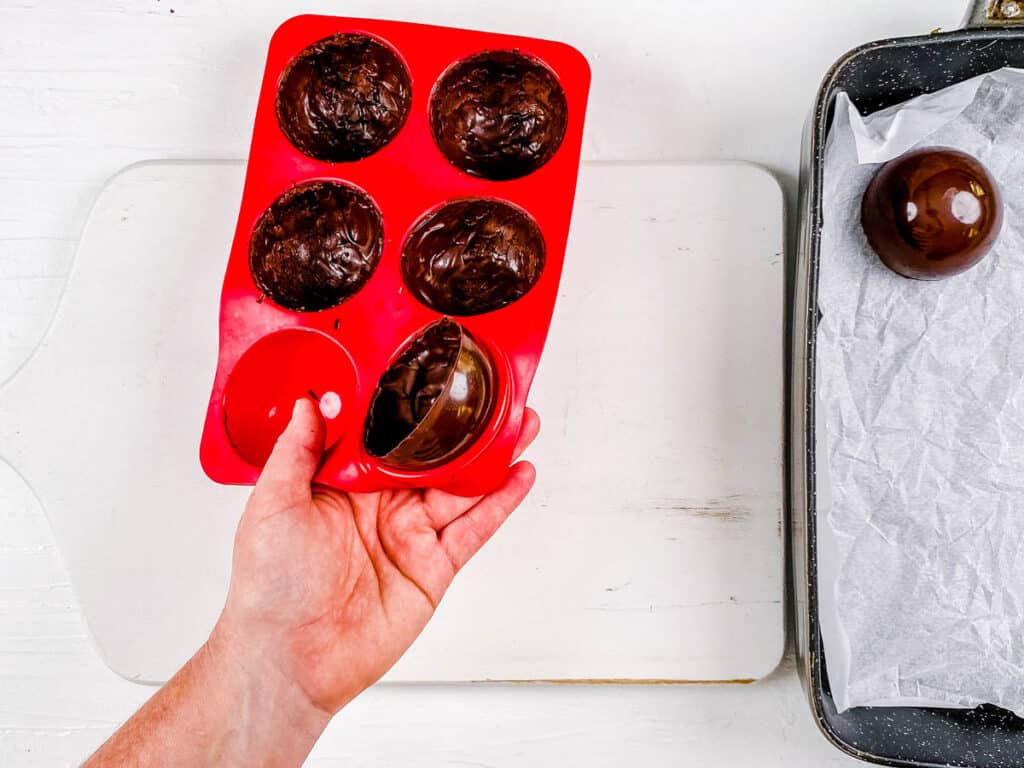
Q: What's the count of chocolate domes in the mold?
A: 5